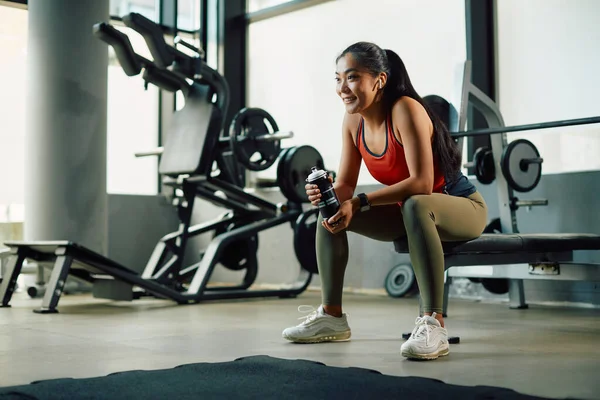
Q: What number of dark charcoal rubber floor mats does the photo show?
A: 1